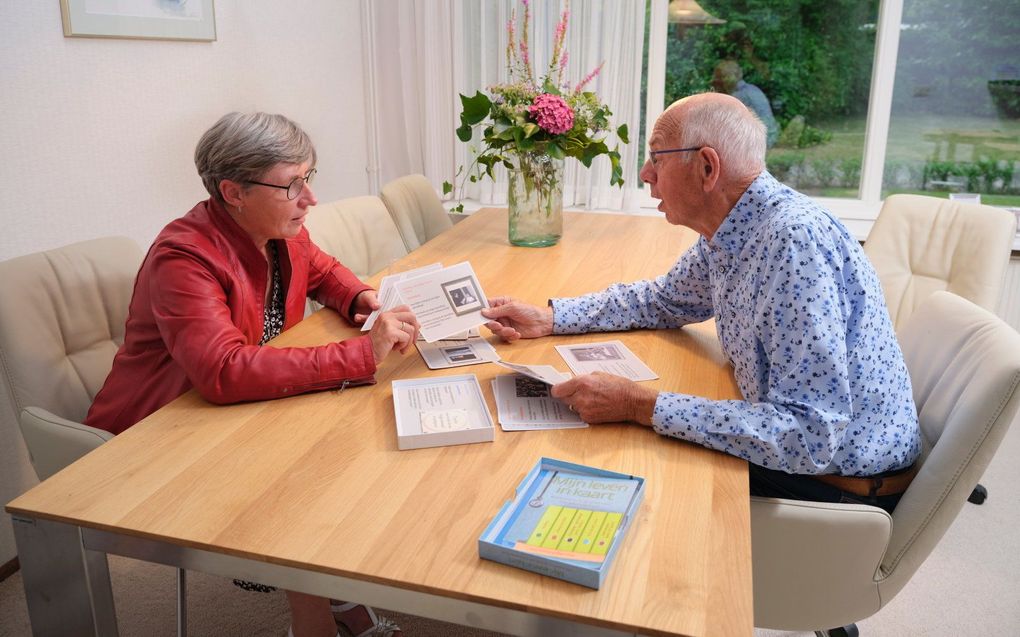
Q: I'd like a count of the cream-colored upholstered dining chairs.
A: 5